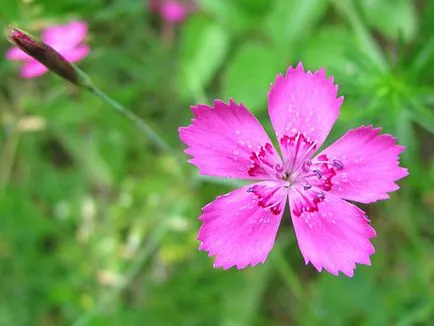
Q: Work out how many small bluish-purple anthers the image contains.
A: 5